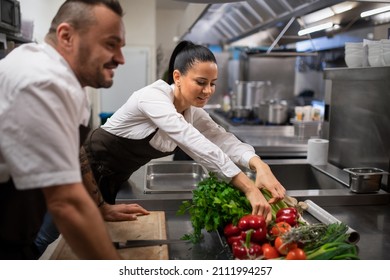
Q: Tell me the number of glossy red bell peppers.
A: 4